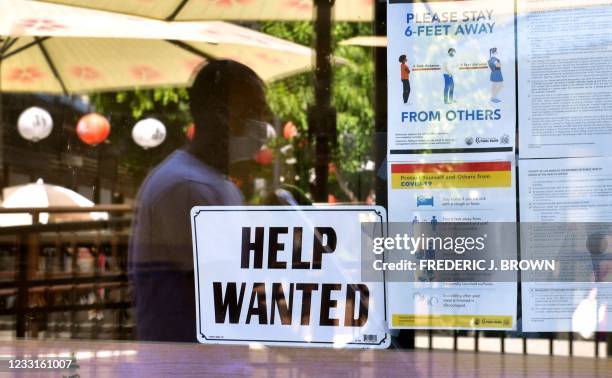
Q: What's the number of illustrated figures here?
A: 3